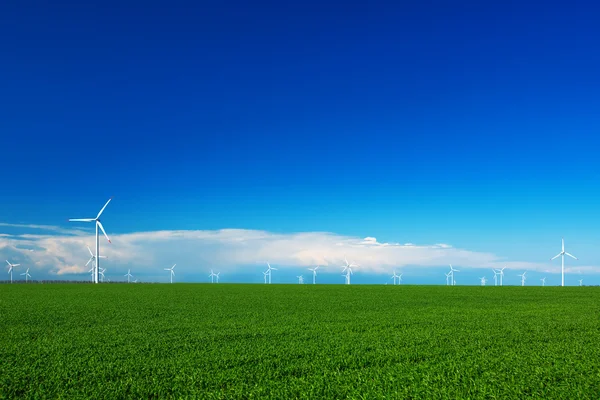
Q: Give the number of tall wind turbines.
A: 2